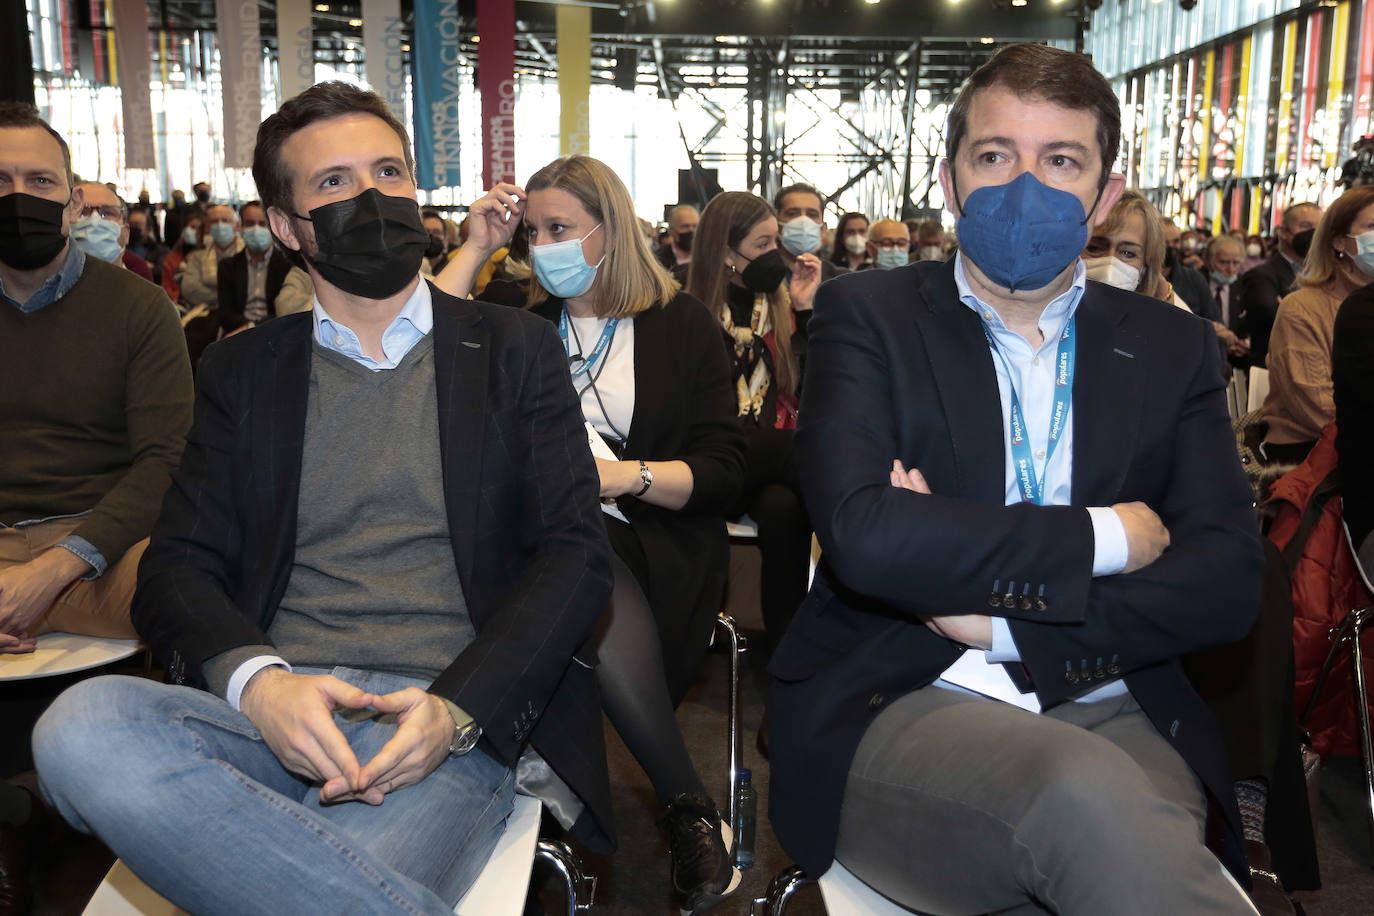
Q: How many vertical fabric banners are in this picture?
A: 7